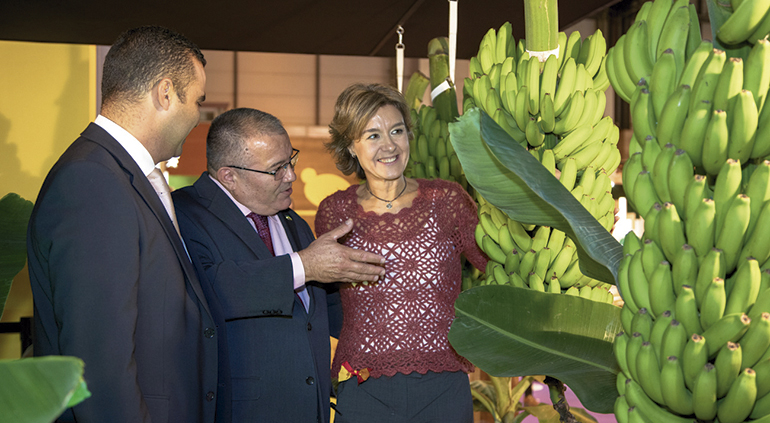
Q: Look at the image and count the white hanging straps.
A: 2